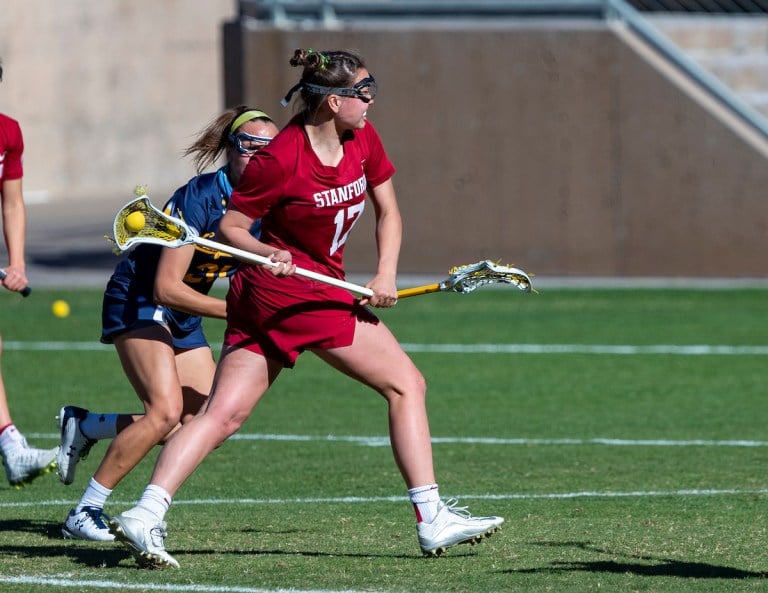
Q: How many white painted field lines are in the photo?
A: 4